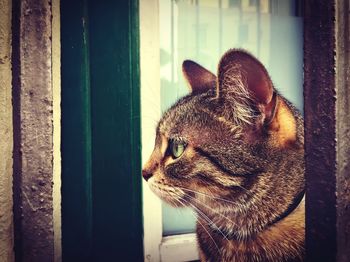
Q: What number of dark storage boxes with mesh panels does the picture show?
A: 0